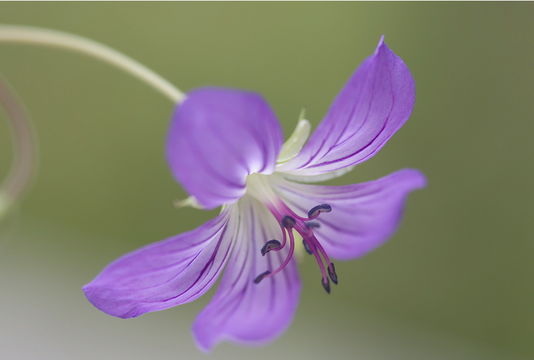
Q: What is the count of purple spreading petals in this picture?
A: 5